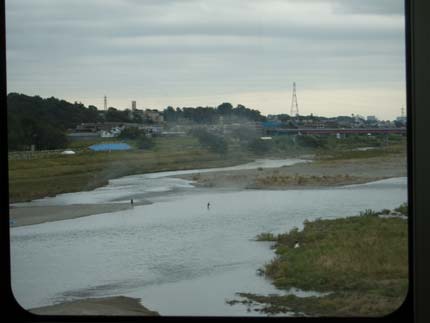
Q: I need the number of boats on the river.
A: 0